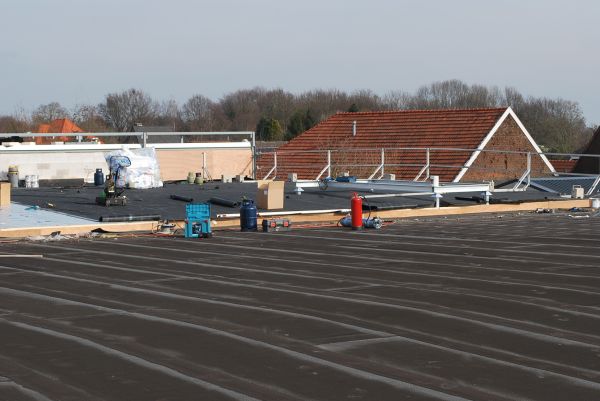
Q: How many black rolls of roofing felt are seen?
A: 3